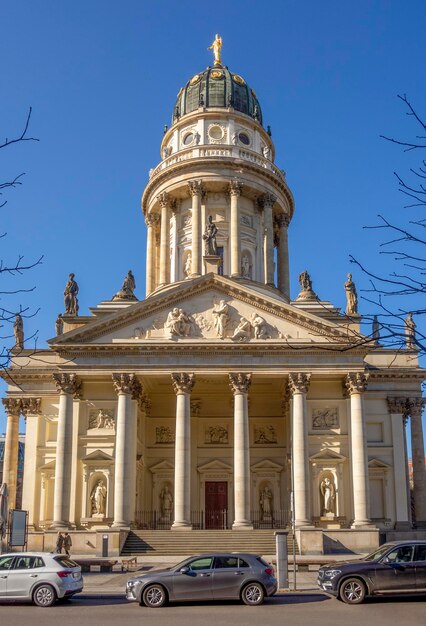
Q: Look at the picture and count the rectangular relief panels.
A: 5